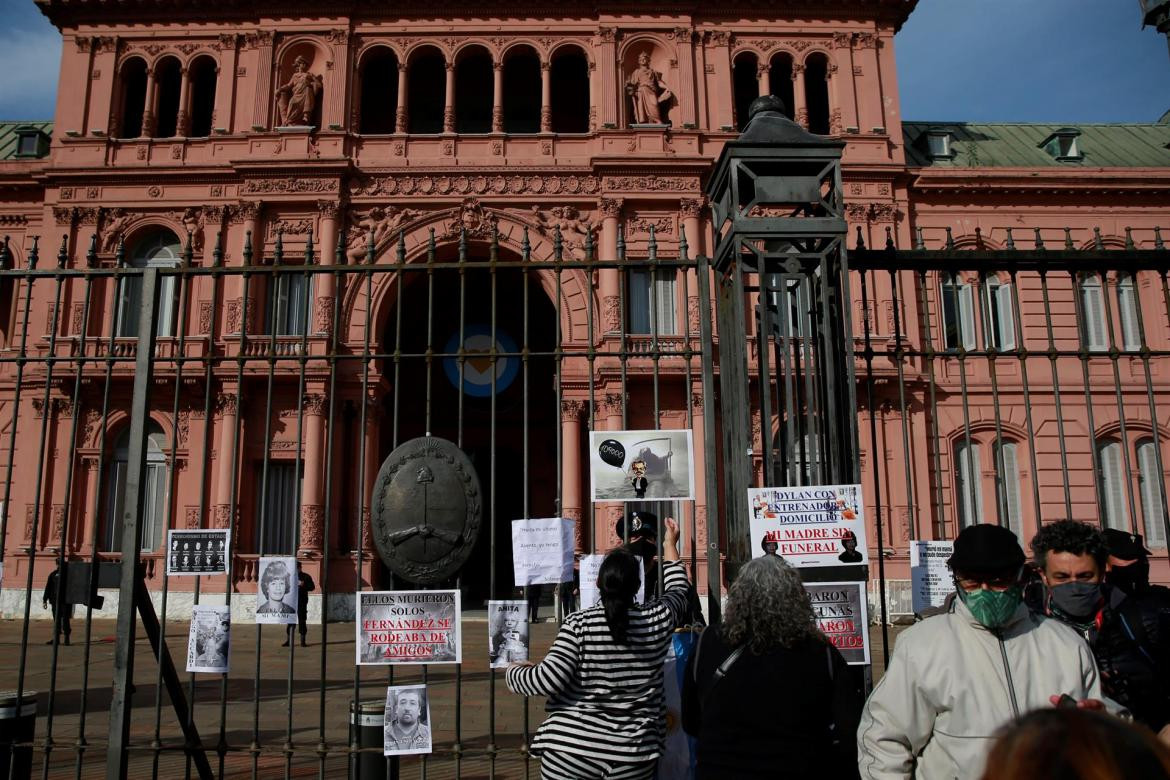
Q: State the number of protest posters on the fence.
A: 12